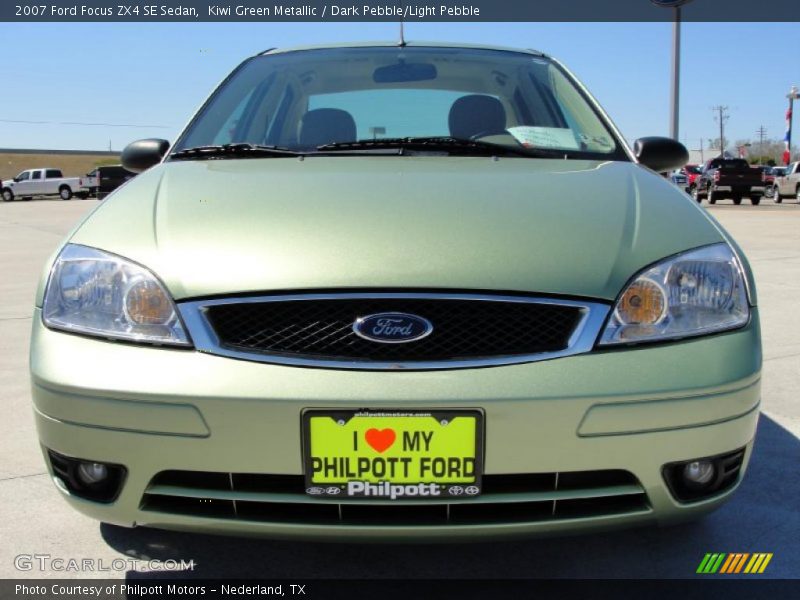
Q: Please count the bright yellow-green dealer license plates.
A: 1